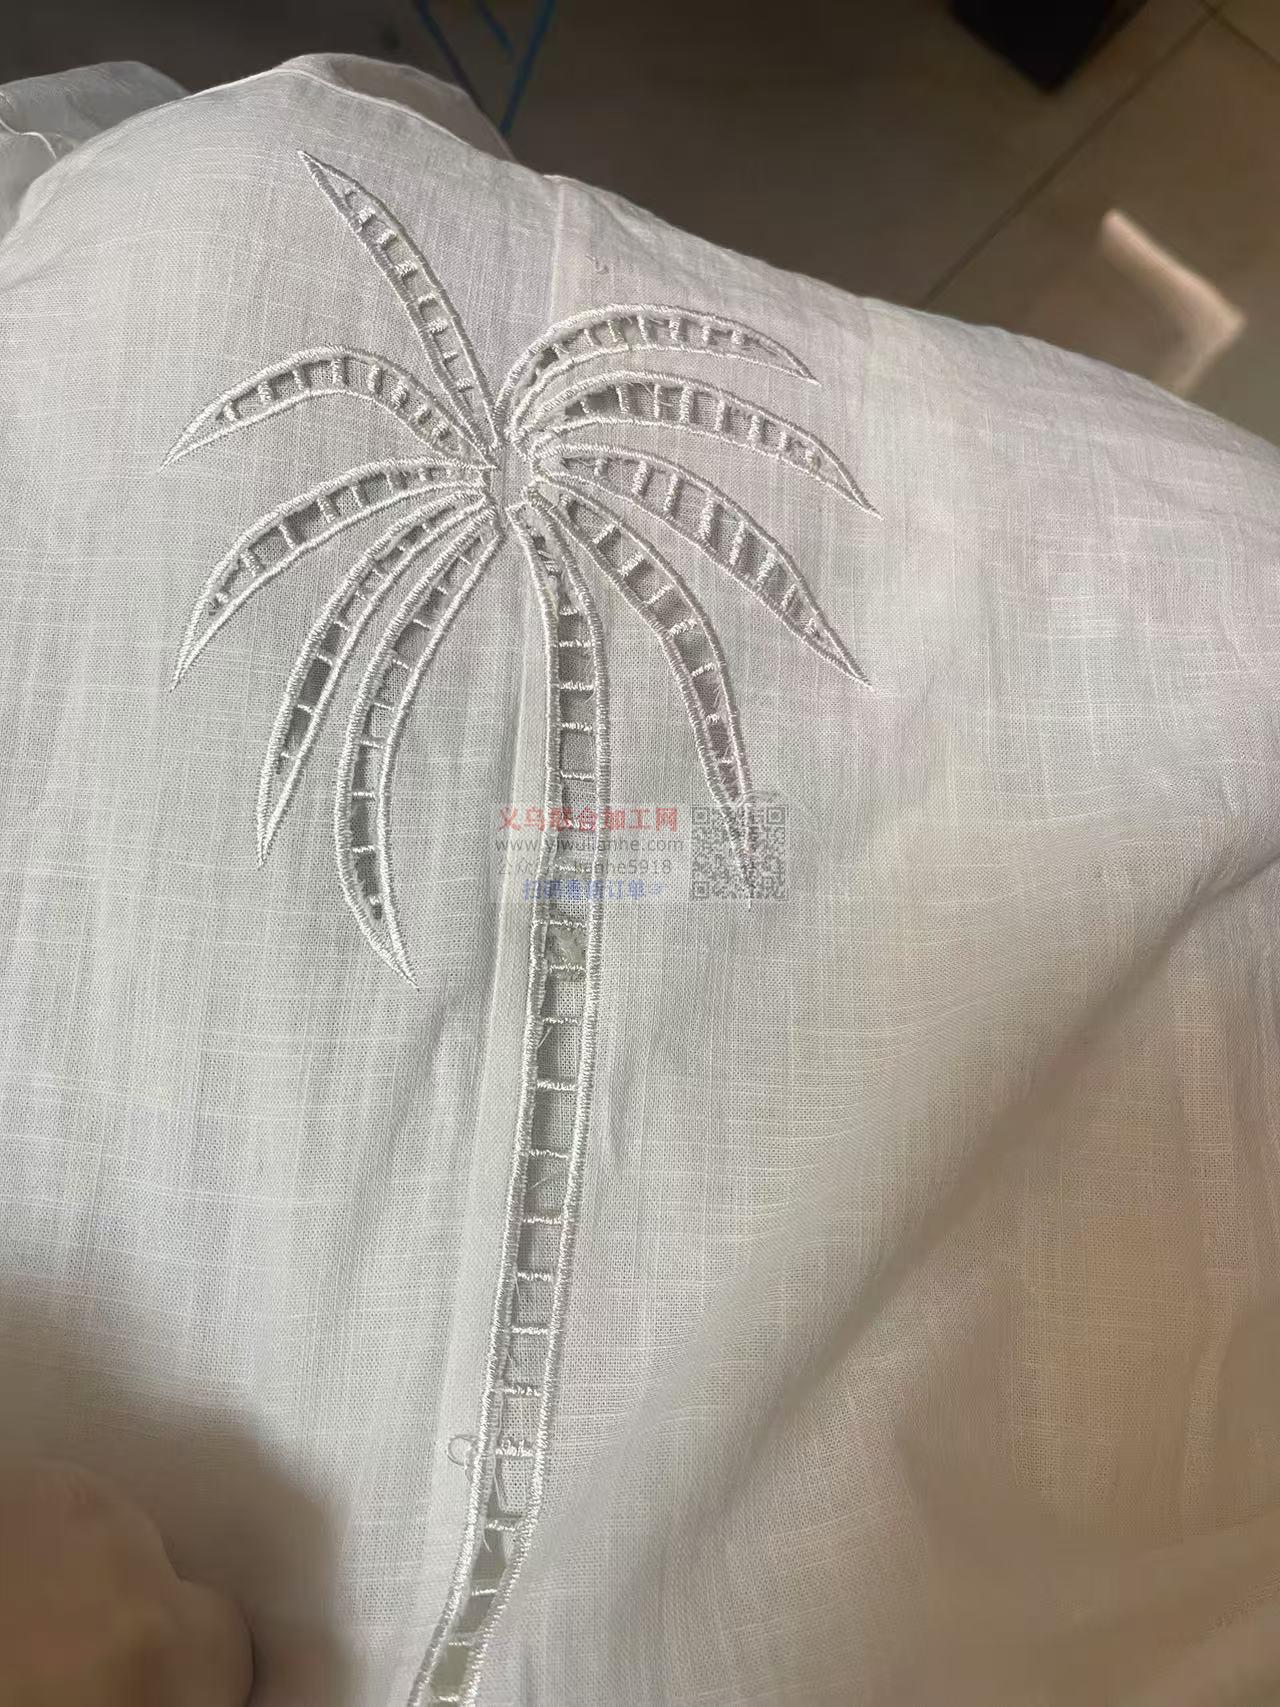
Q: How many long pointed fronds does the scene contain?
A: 9